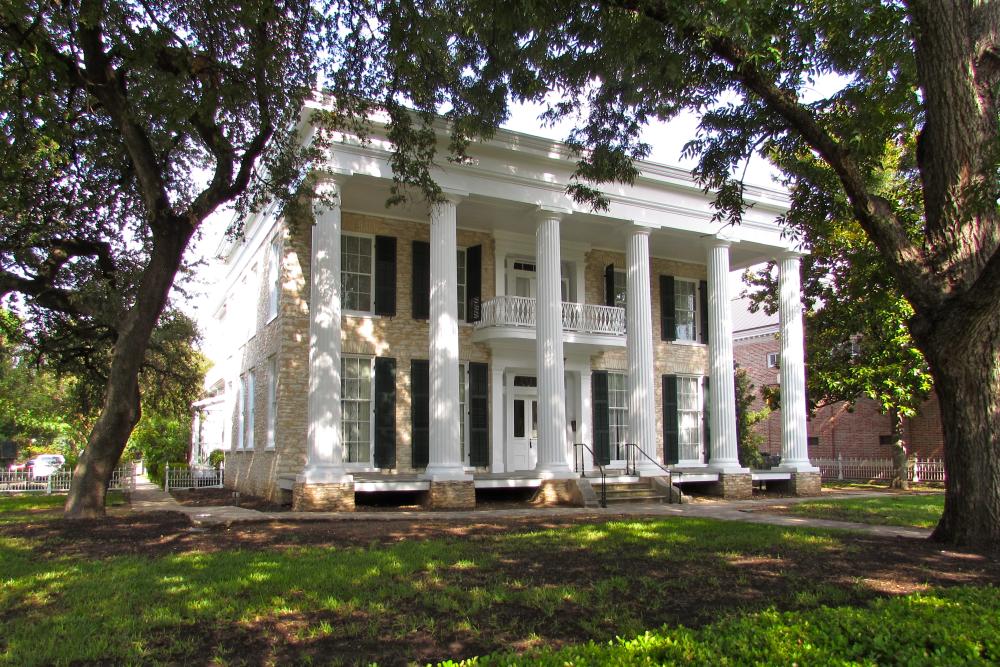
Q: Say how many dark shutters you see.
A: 12